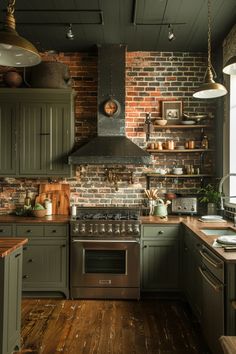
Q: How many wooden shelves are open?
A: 3